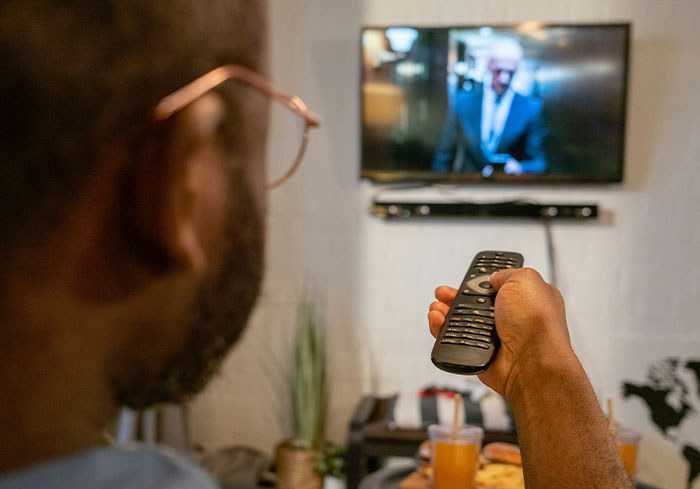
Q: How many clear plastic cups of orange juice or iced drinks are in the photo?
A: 2